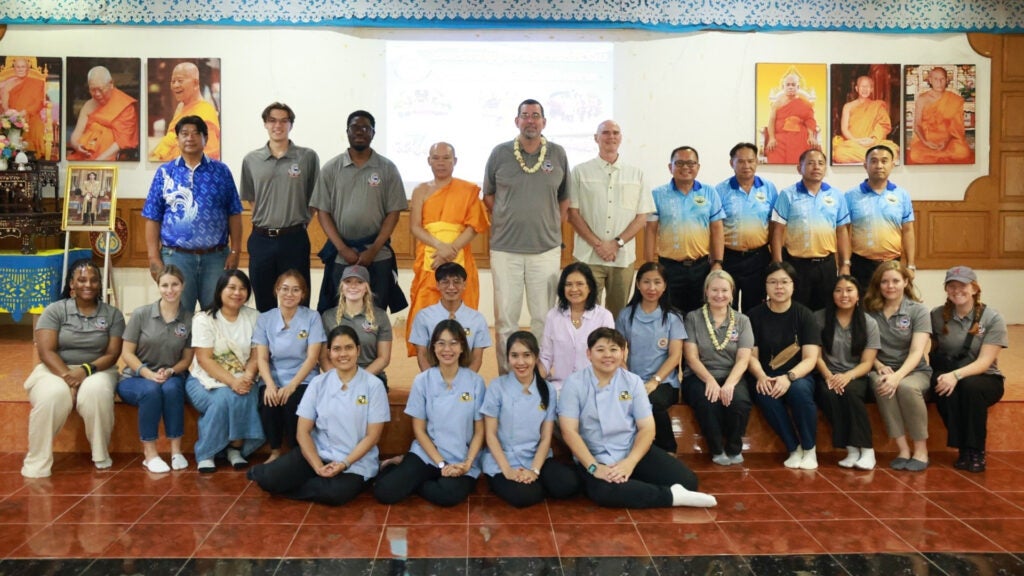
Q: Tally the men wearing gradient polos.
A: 4